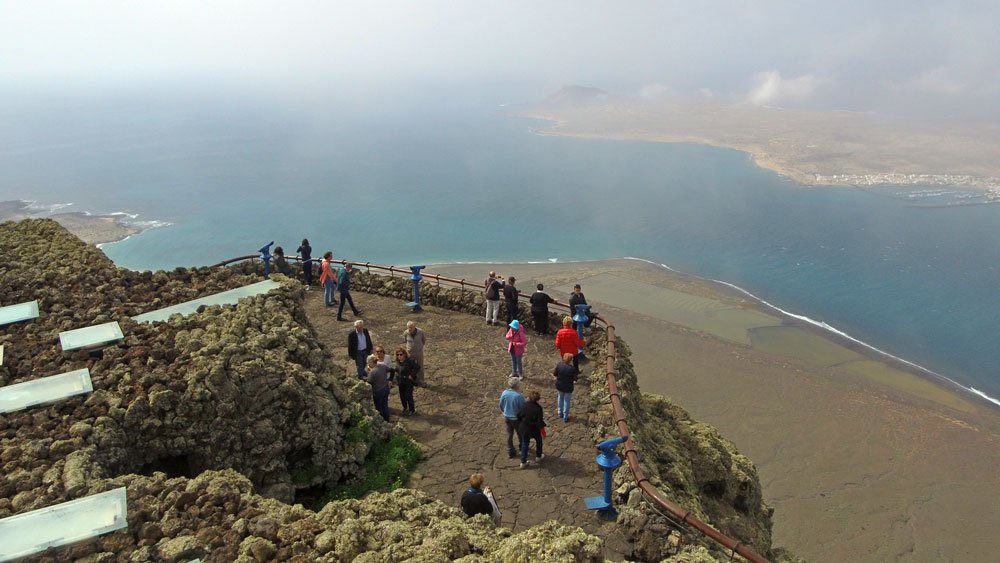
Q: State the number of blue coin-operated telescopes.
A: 4